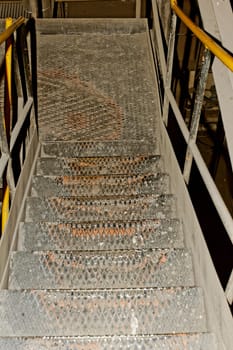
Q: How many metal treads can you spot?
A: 8